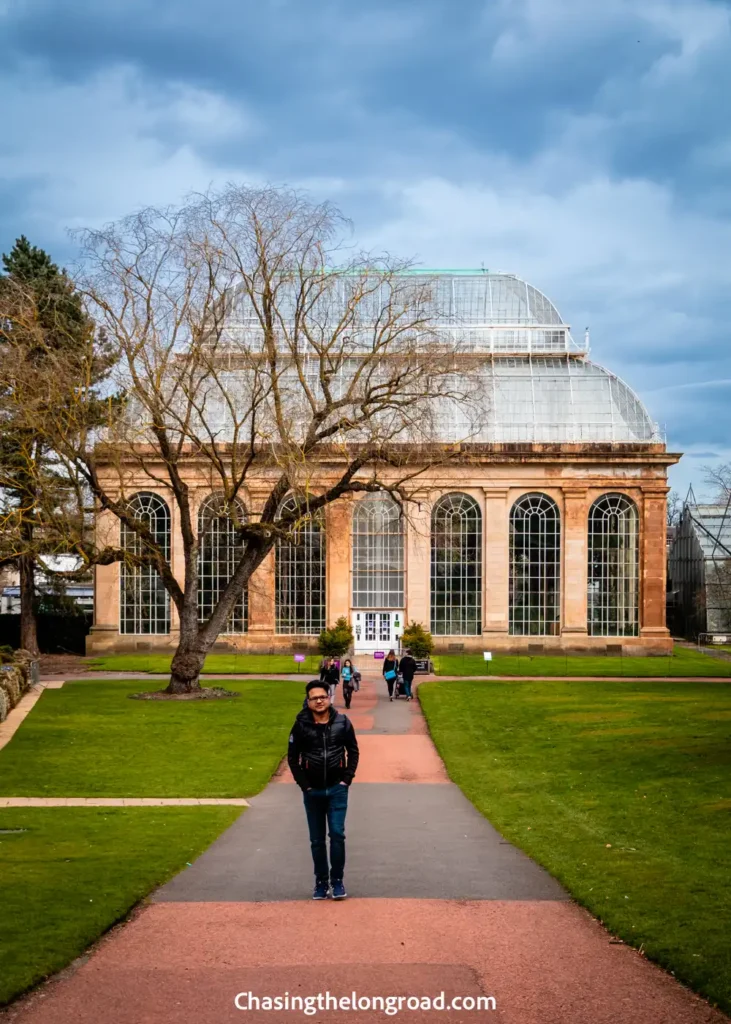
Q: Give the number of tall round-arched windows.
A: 7